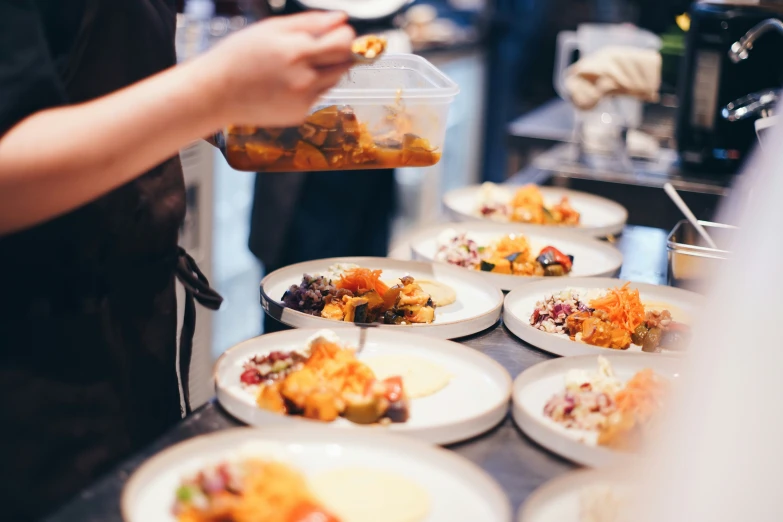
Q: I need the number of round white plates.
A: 8